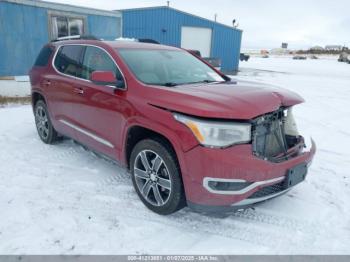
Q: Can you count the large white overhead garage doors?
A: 1